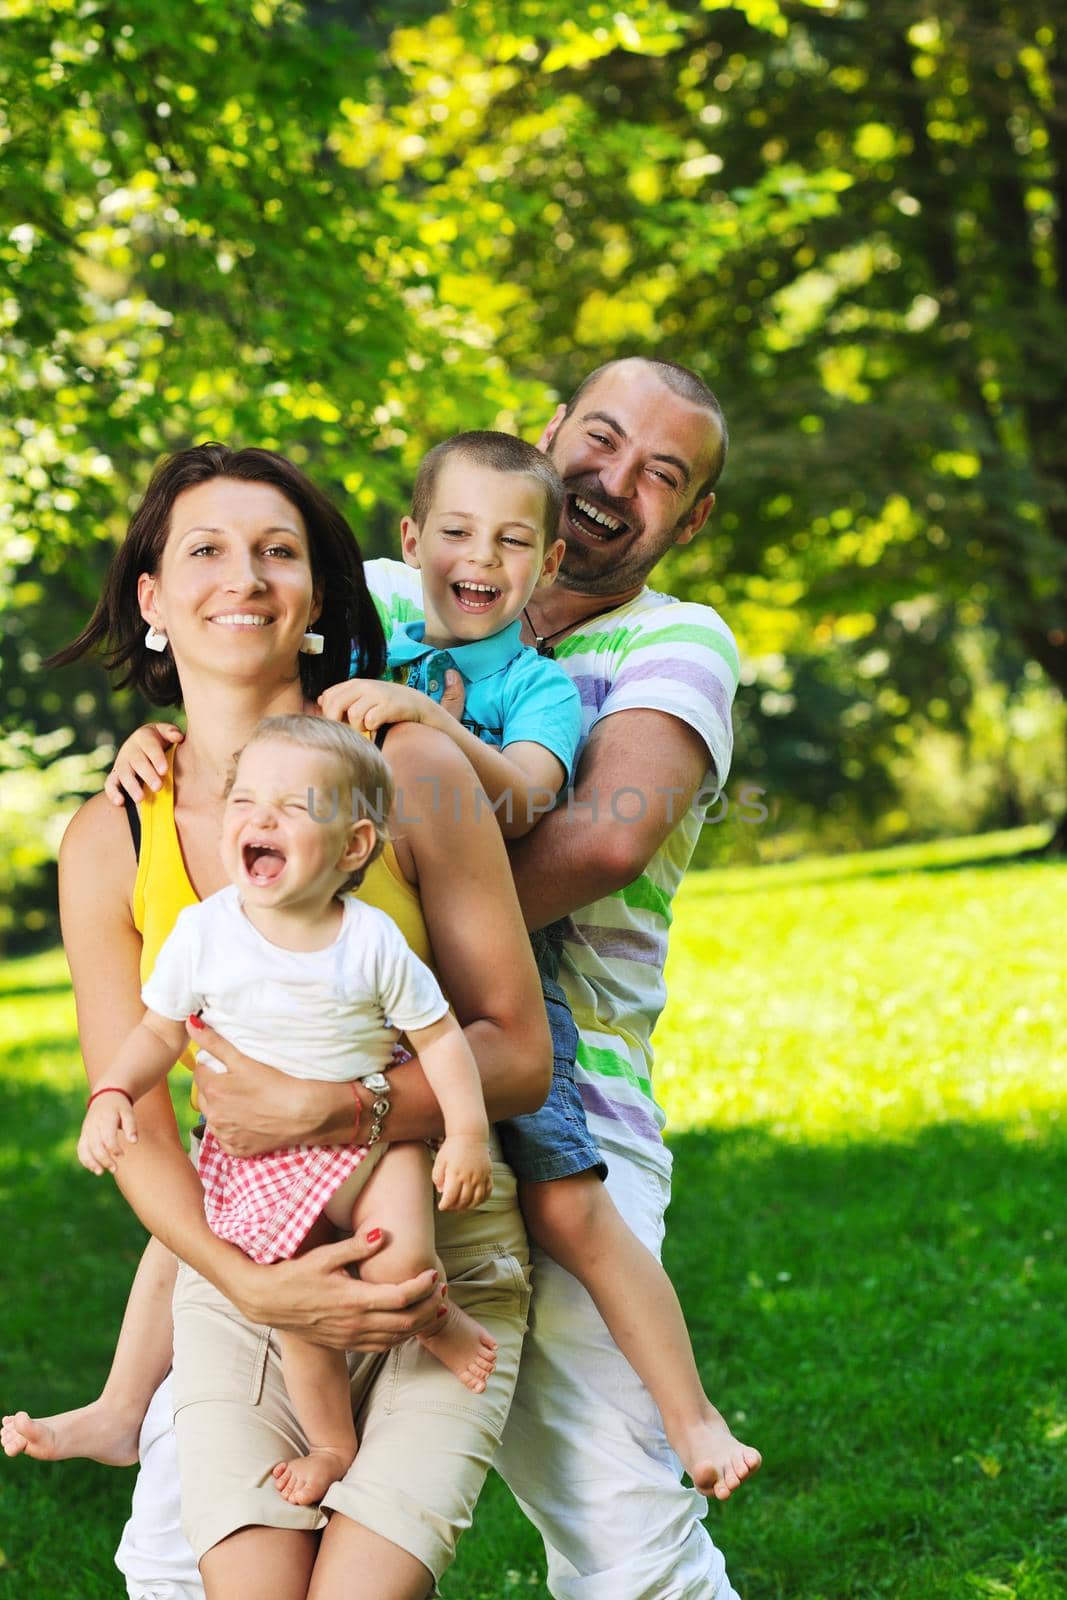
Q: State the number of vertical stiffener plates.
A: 0